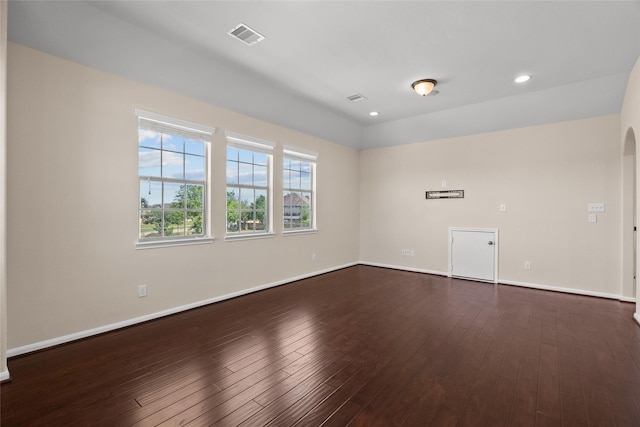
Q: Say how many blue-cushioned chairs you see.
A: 0